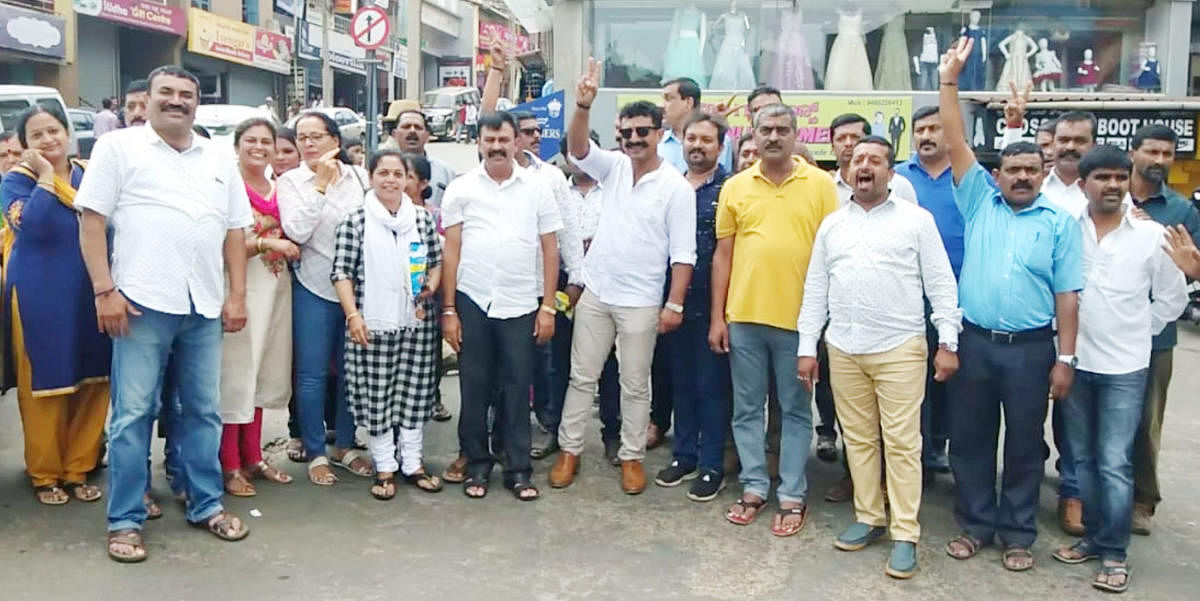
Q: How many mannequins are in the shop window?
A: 11